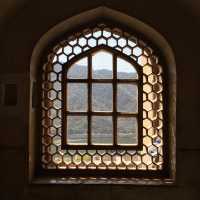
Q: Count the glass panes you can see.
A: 9